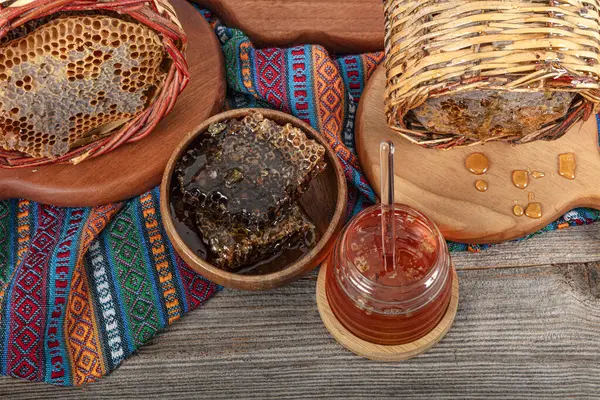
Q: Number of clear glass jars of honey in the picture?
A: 1